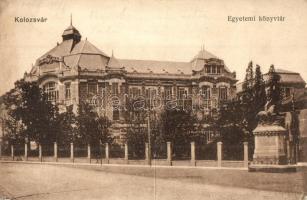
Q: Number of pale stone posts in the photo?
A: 13